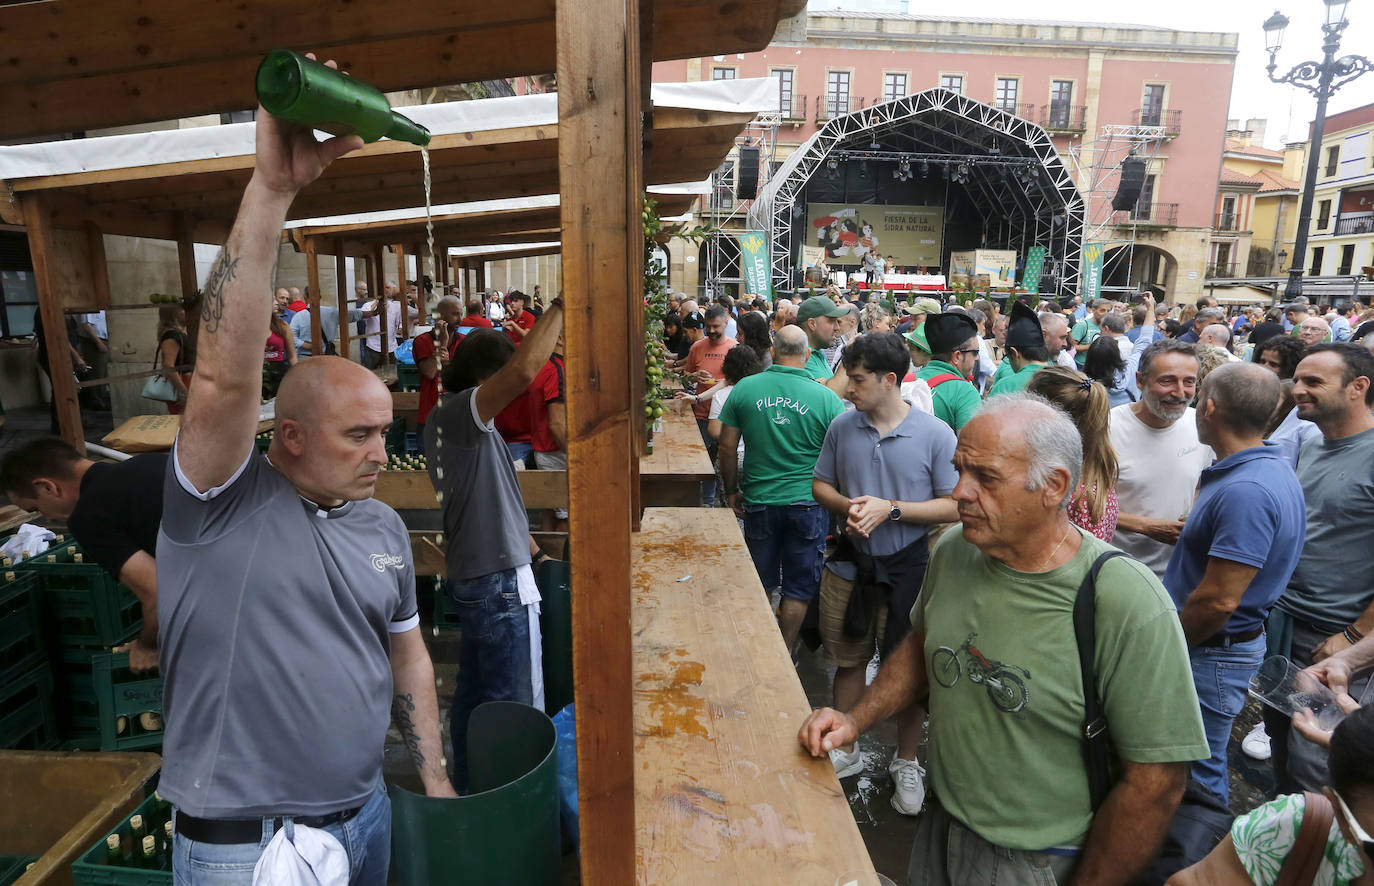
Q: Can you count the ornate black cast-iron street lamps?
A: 1